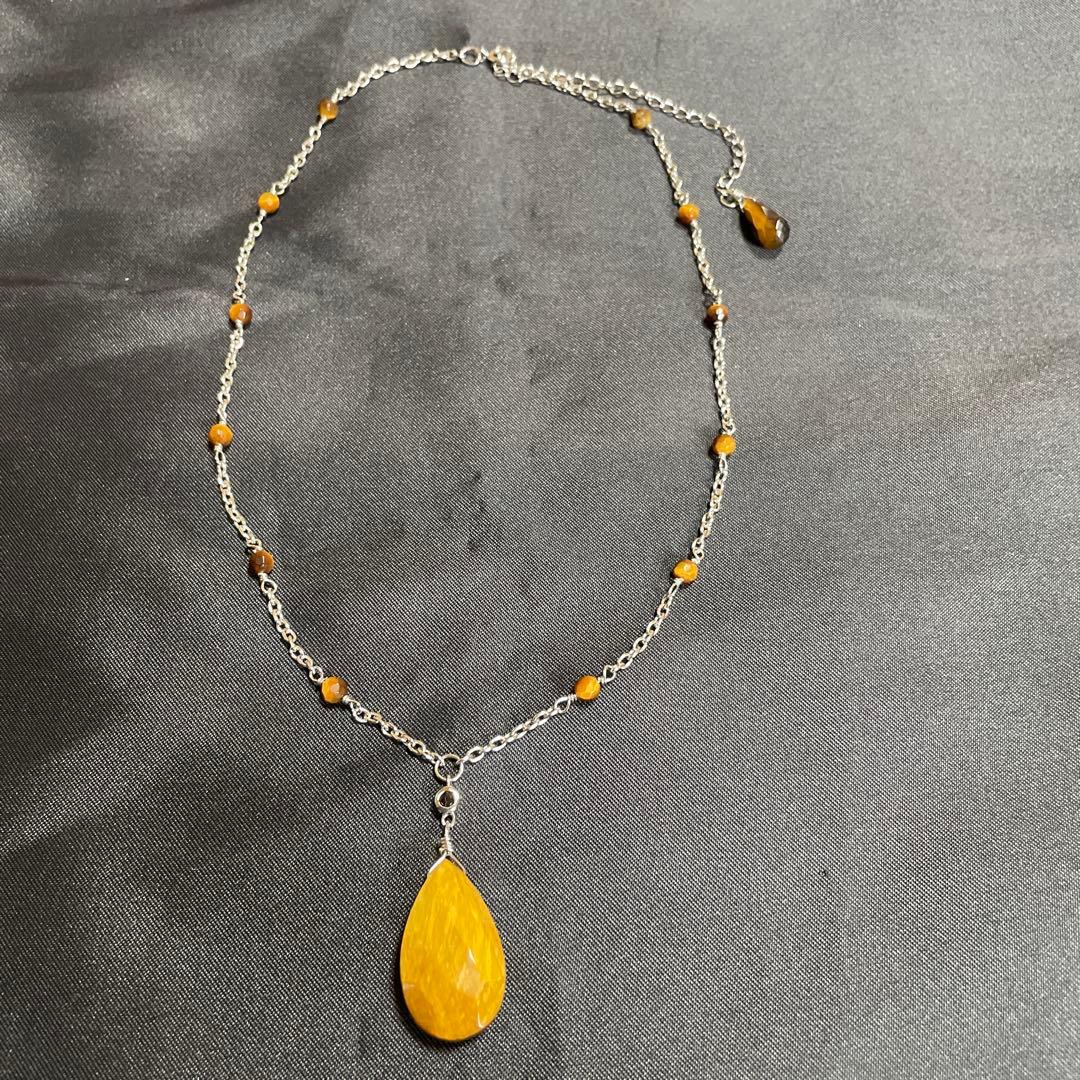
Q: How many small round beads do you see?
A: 12